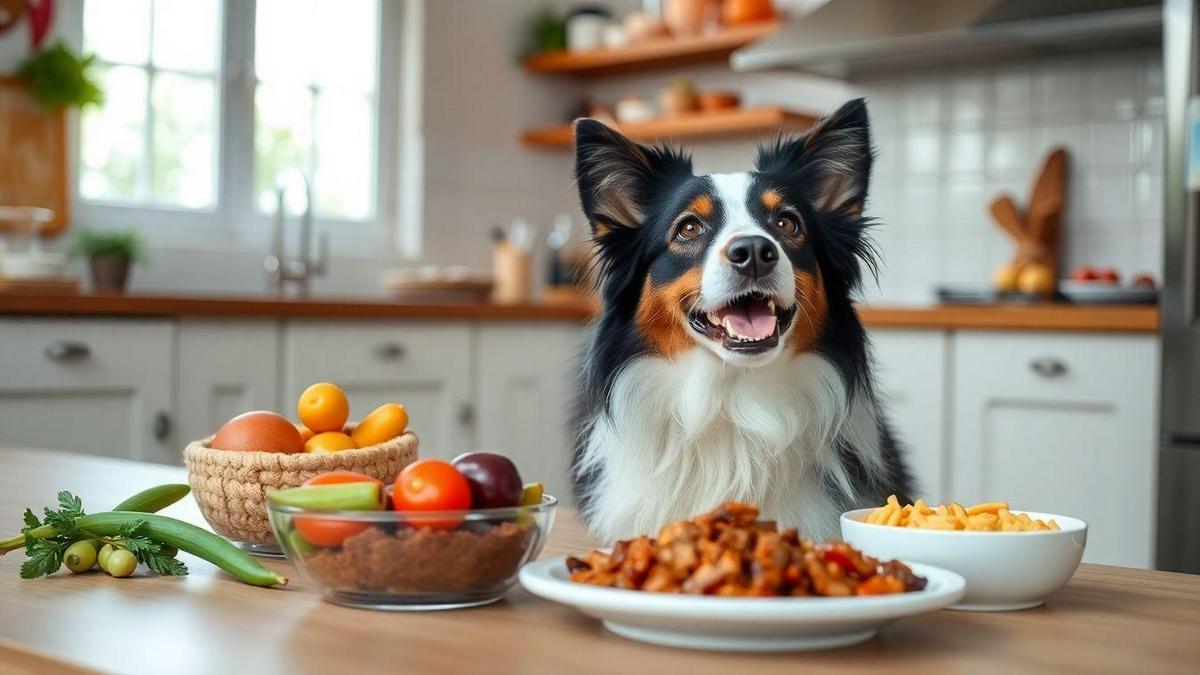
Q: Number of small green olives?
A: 3